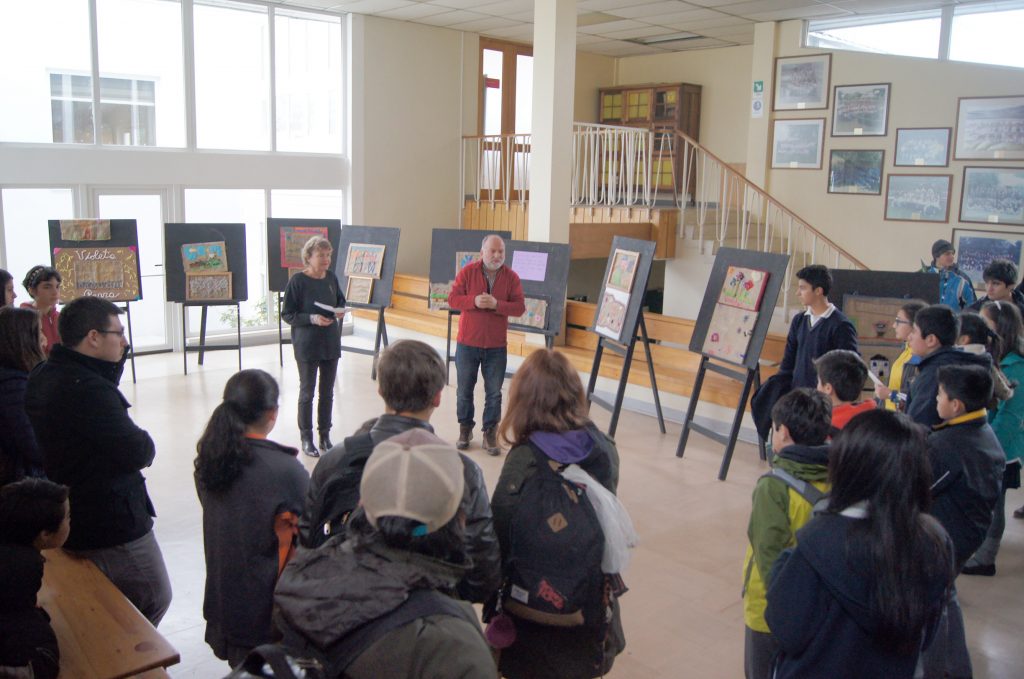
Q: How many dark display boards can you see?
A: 9